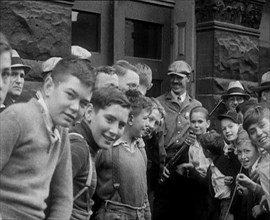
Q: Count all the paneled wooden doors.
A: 2